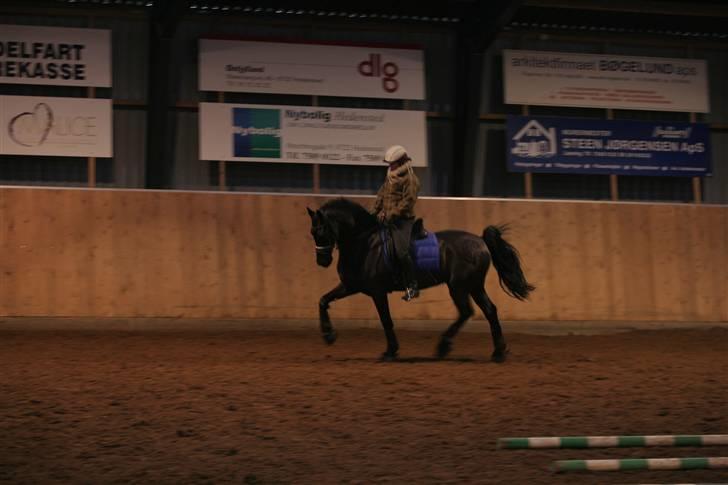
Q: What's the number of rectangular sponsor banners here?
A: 6